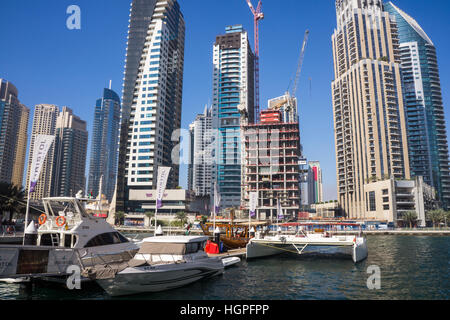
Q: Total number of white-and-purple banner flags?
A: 5